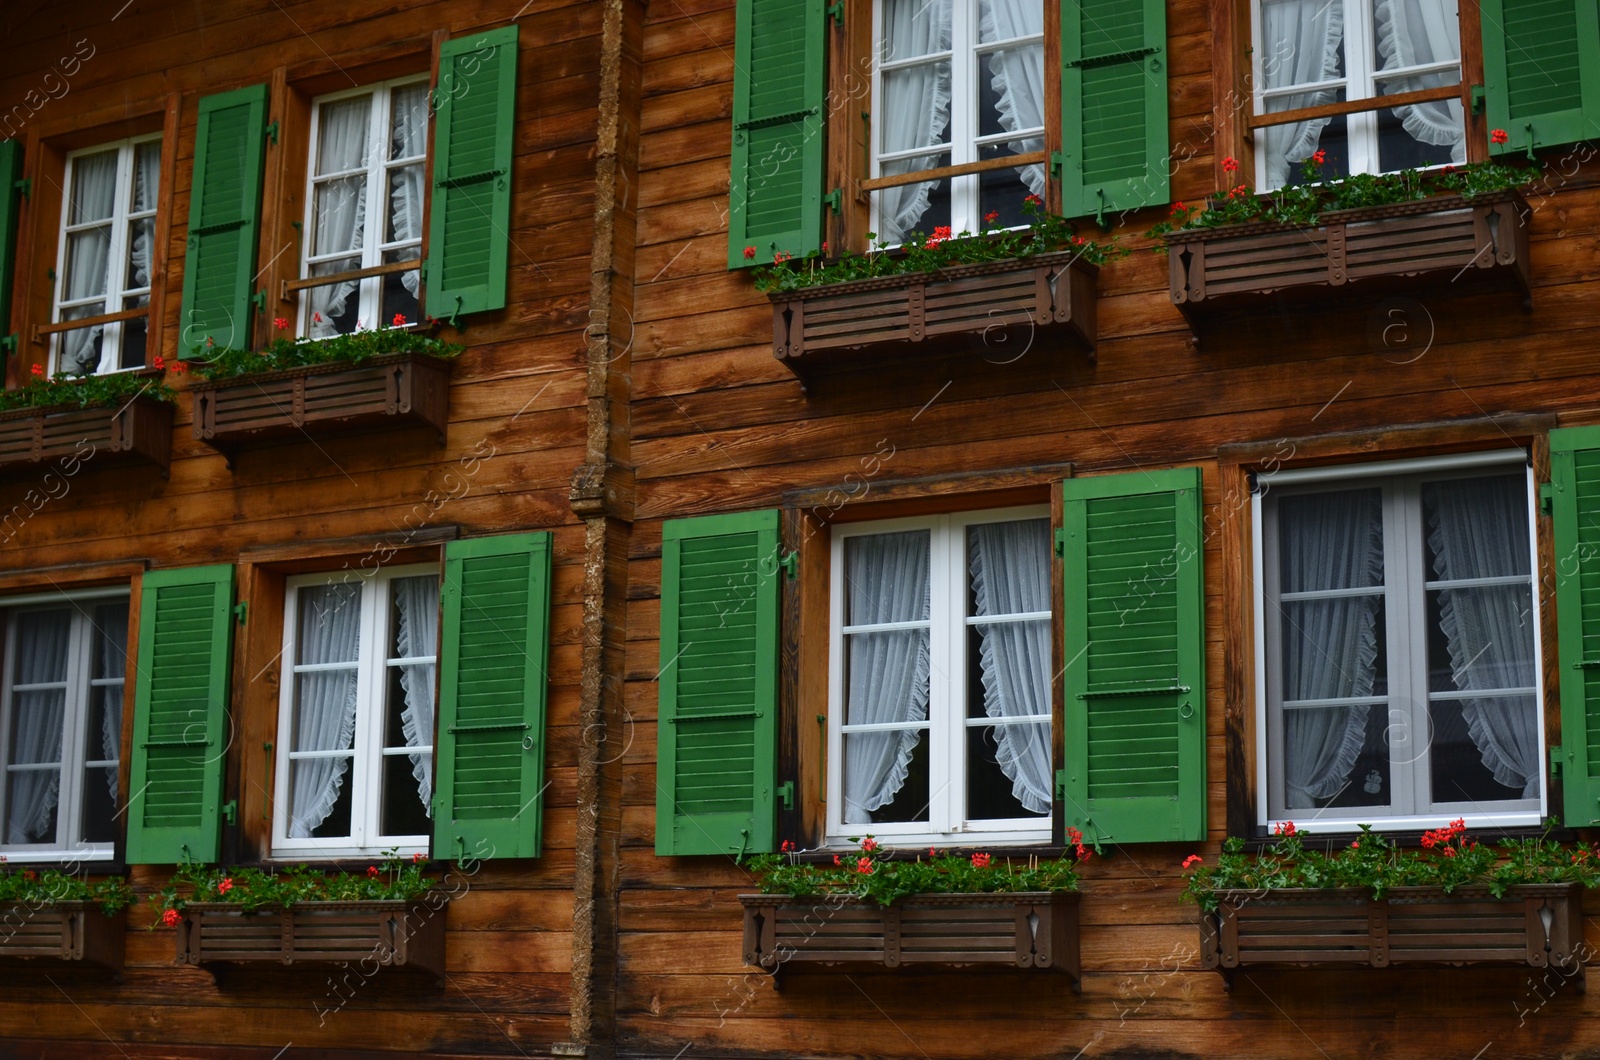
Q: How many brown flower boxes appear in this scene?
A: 8